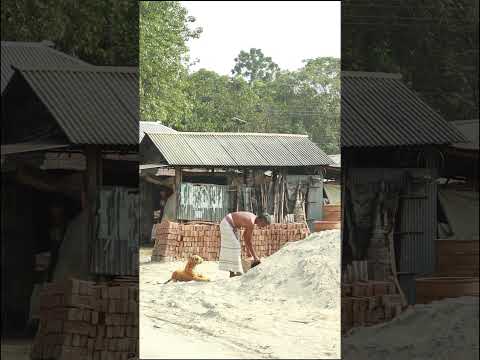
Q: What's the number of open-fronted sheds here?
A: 1